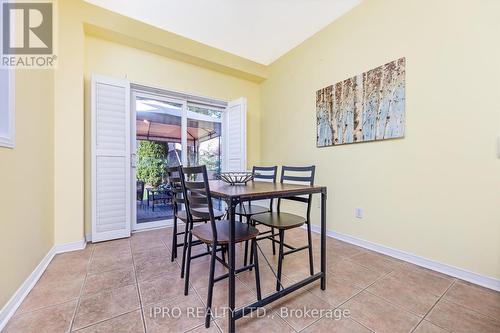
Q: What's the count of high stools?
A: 4